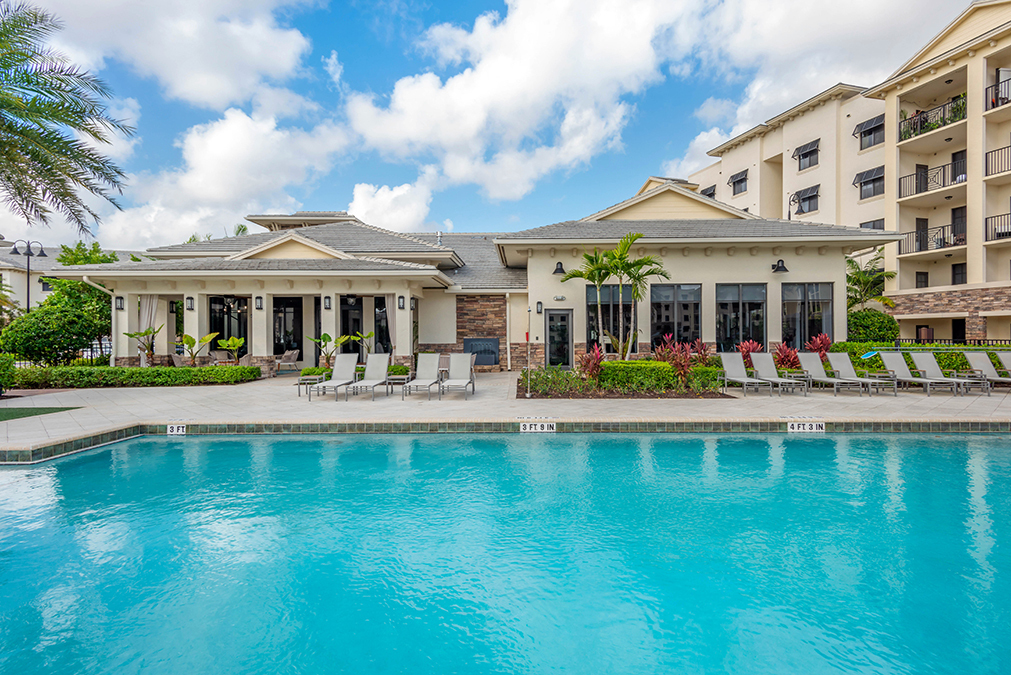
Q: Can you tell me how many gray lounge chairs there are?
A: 12